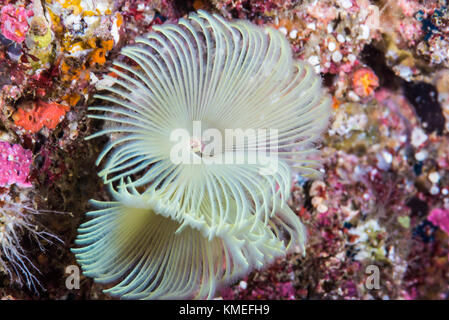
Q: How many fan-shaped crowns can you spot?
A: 2